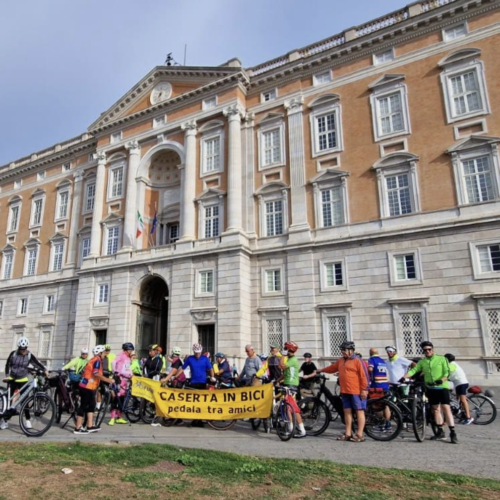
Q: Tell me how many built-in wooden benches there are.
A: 0